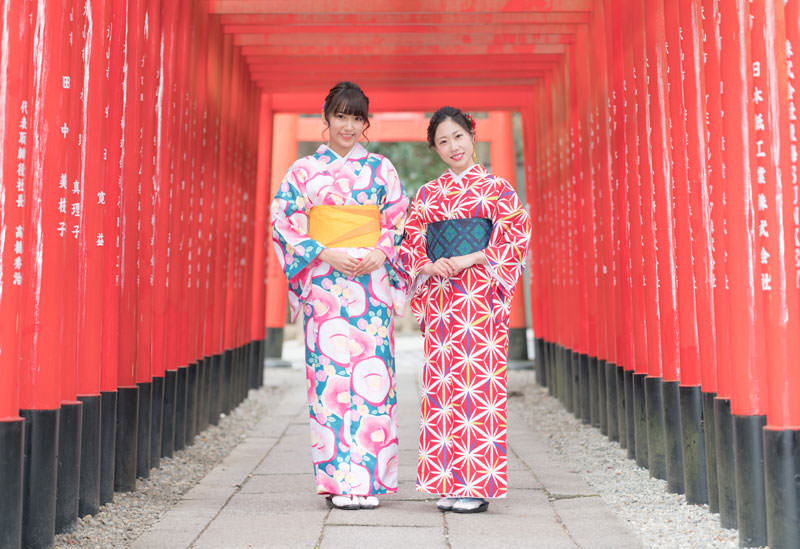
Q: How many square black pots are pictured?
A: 0